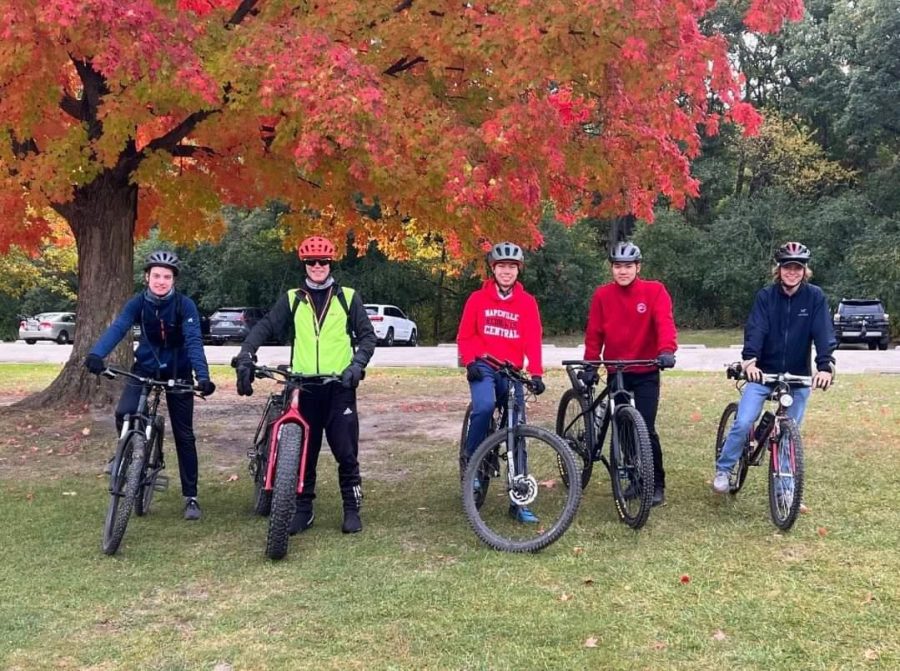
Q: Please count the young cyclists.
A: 5